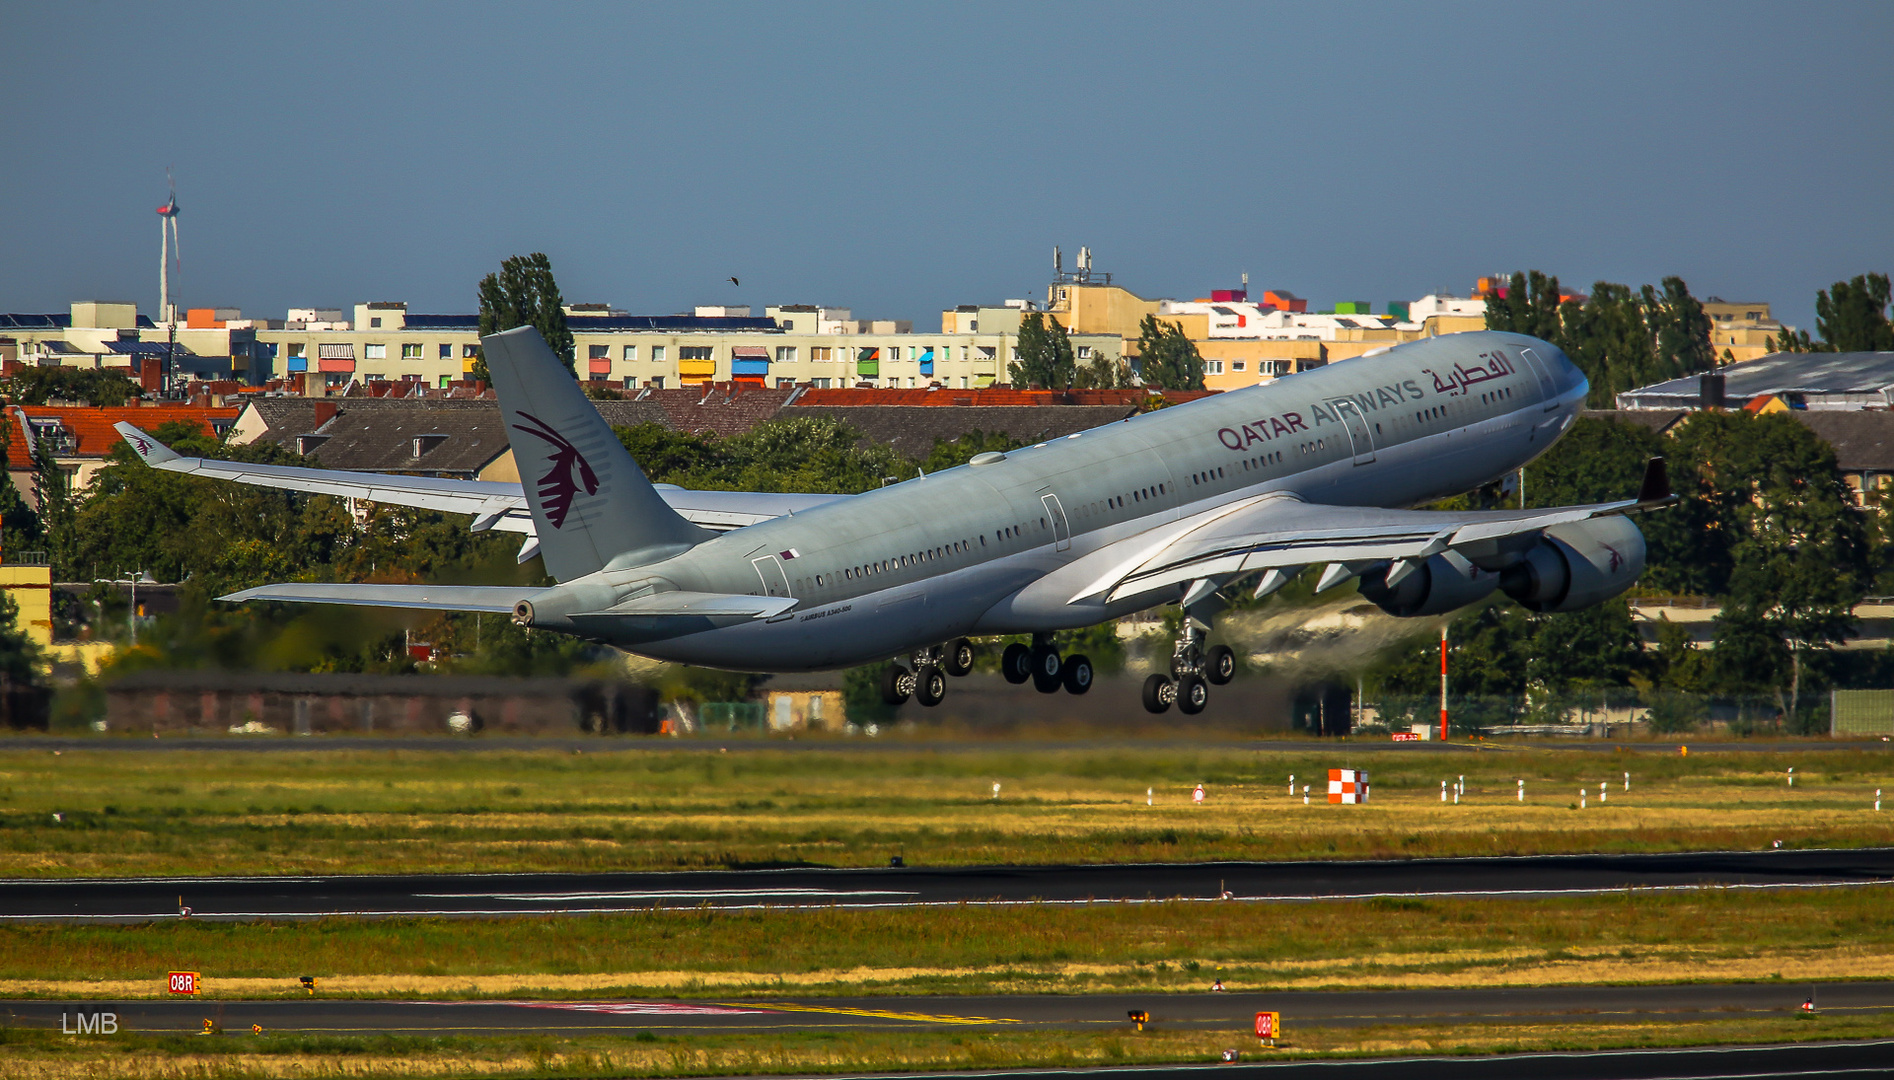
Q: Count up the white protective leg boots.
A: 0